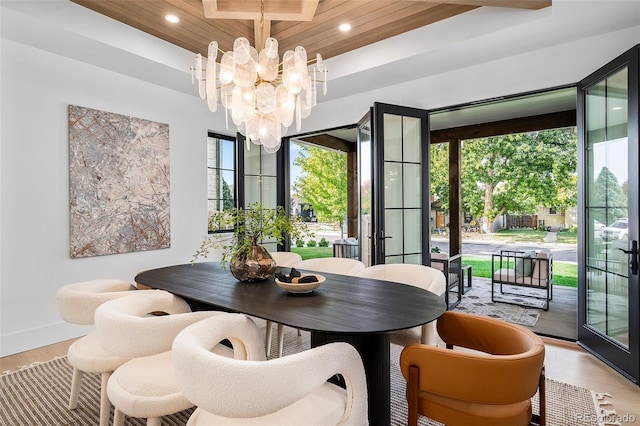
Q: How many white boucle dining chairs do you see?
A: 6